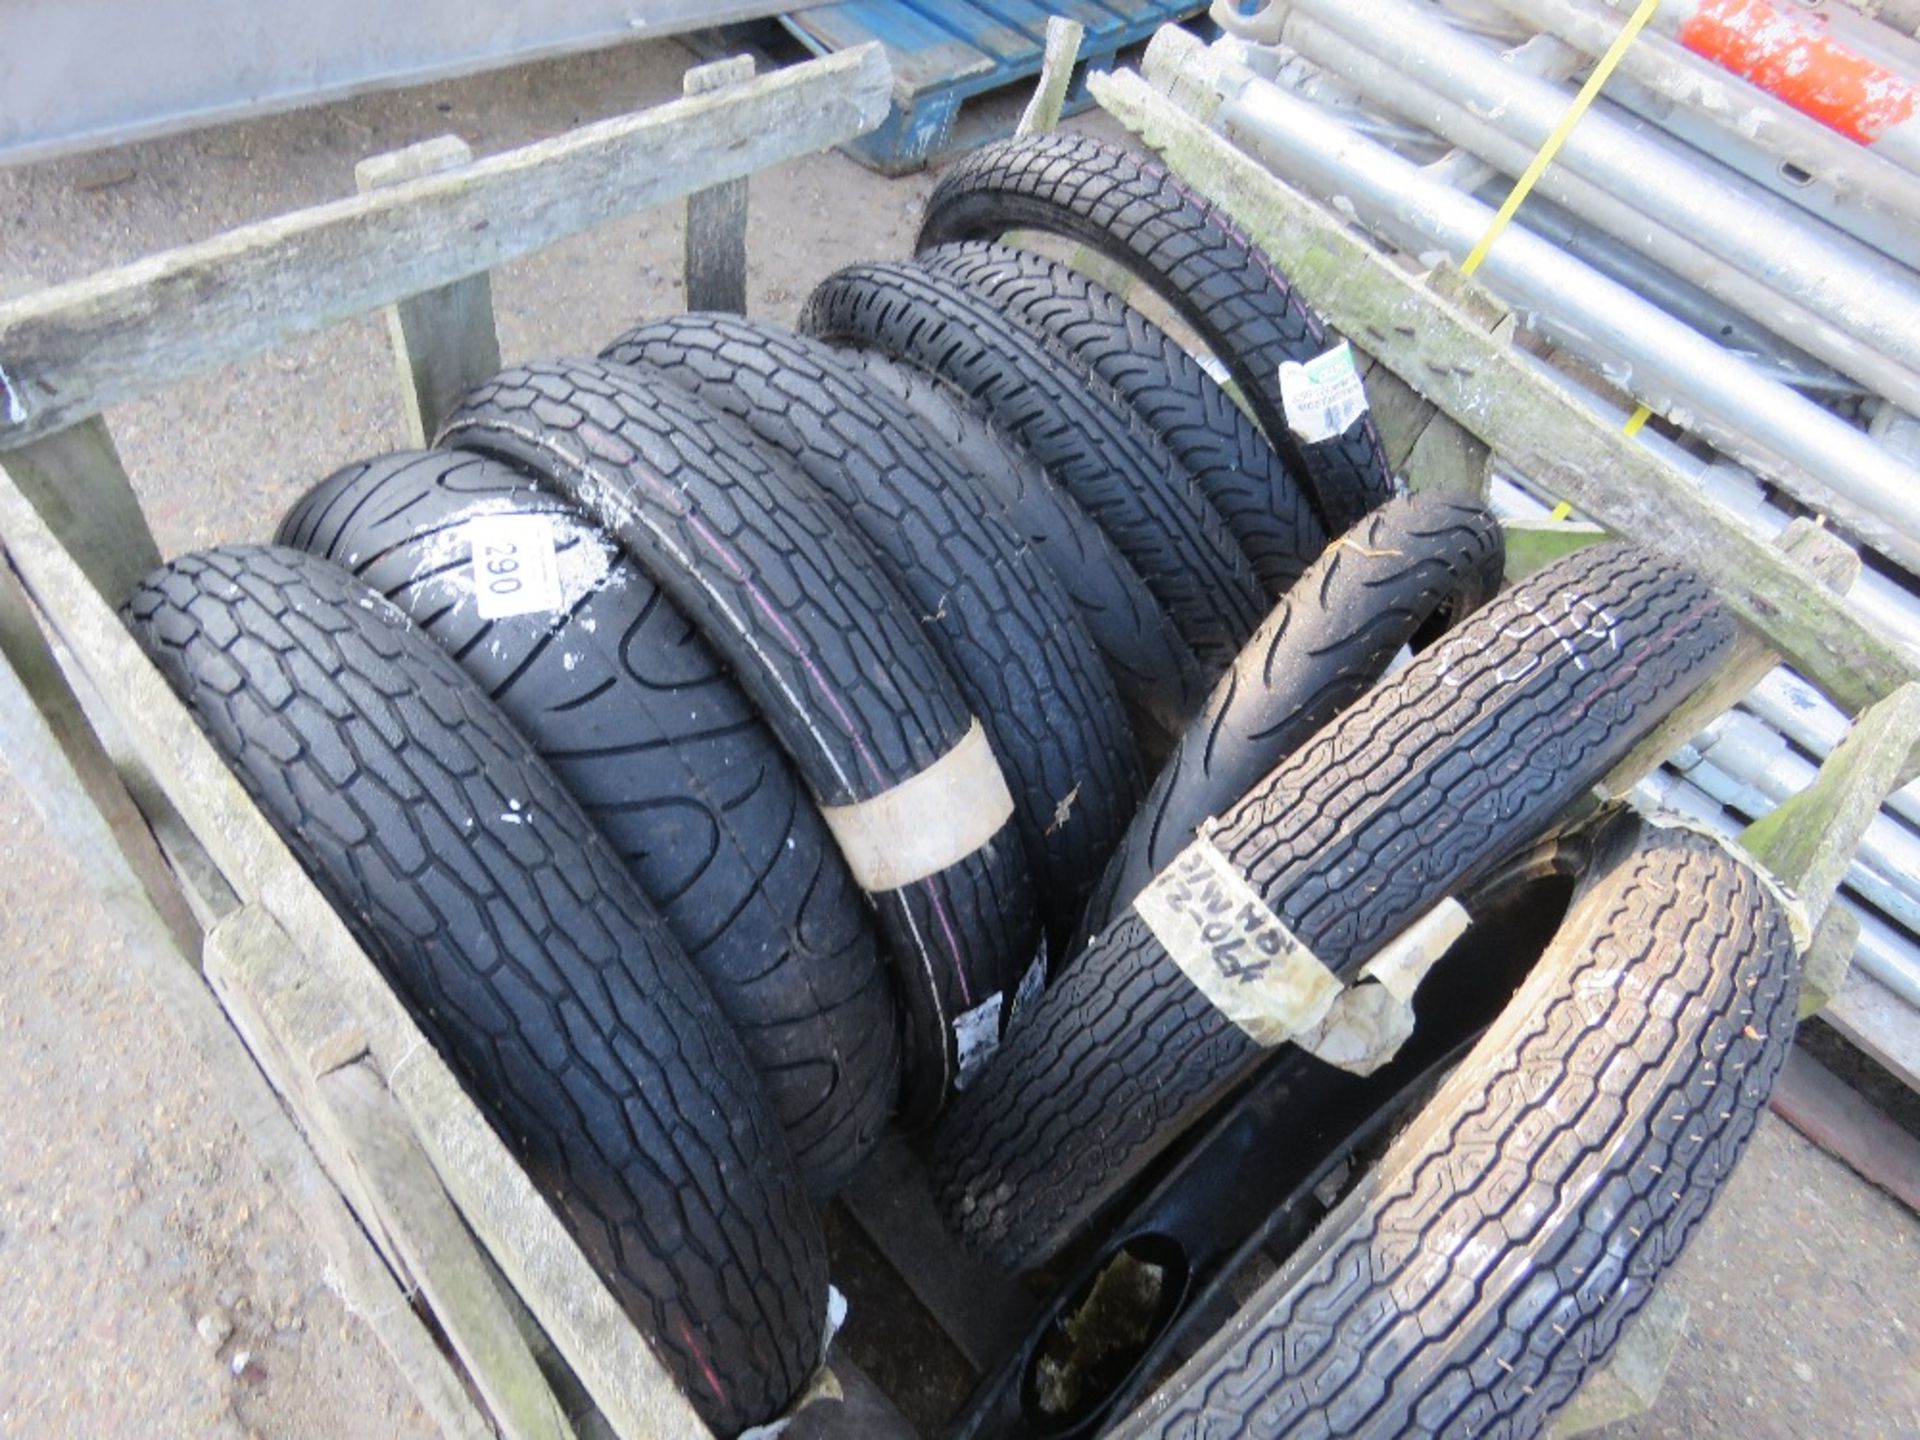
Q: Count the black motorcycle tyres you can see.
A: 11